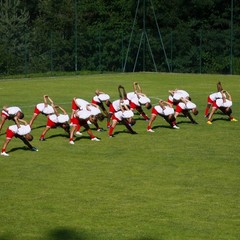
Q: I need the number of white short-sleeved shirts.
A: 15